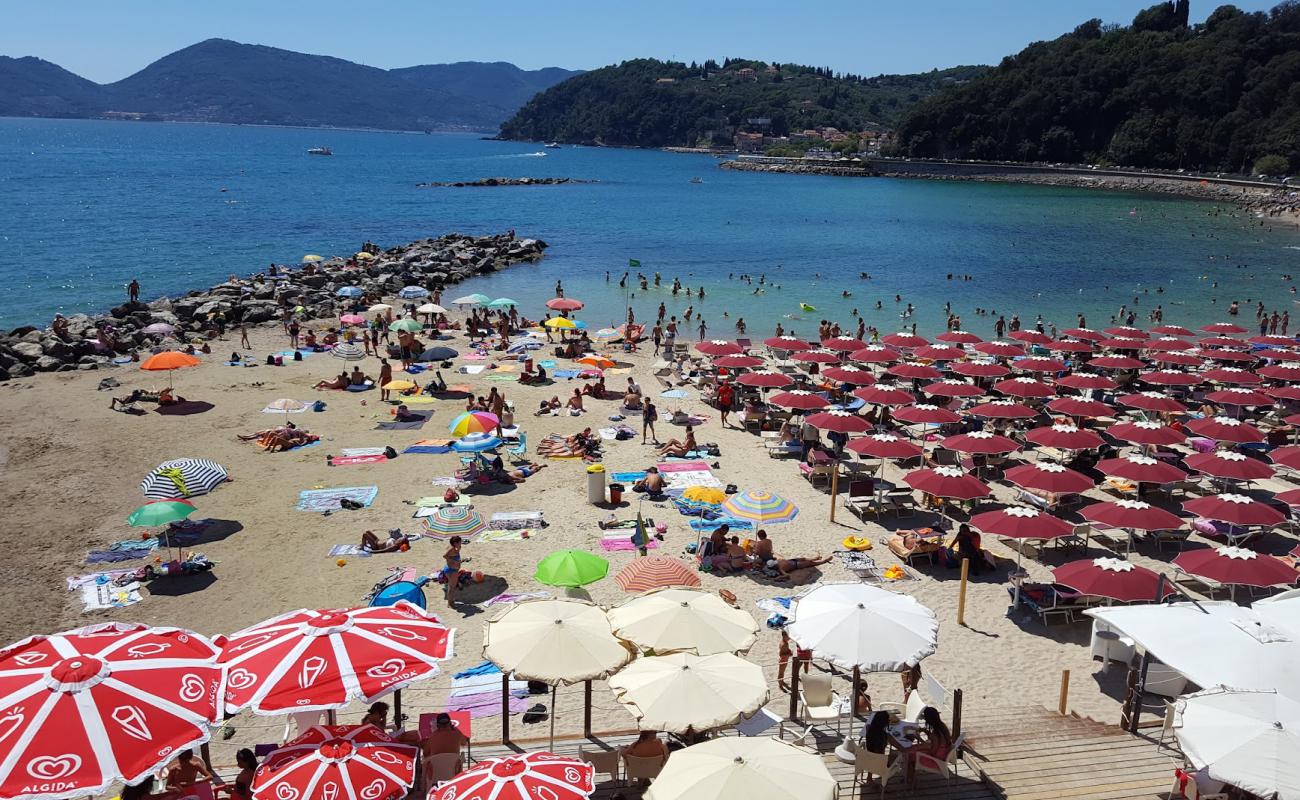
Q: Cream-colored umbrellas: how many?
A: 4